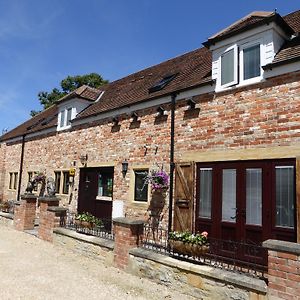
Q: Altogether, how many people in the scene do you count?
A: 0